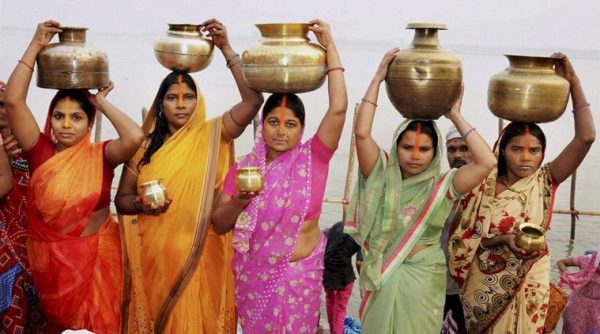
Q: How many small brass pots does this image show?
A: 3